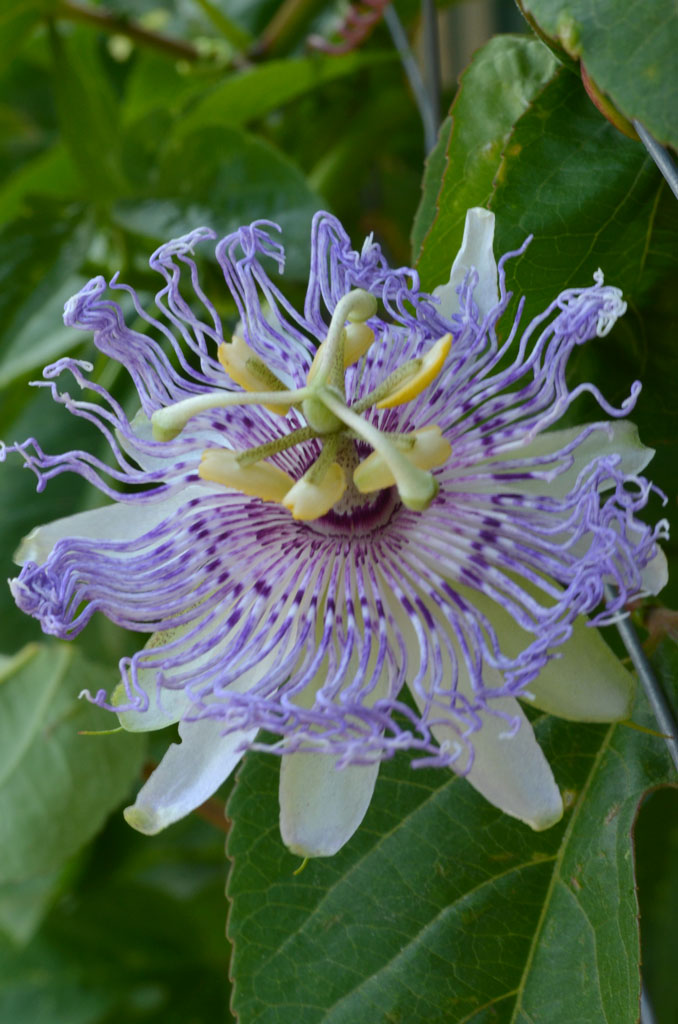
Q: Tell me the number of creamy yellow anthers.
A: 6